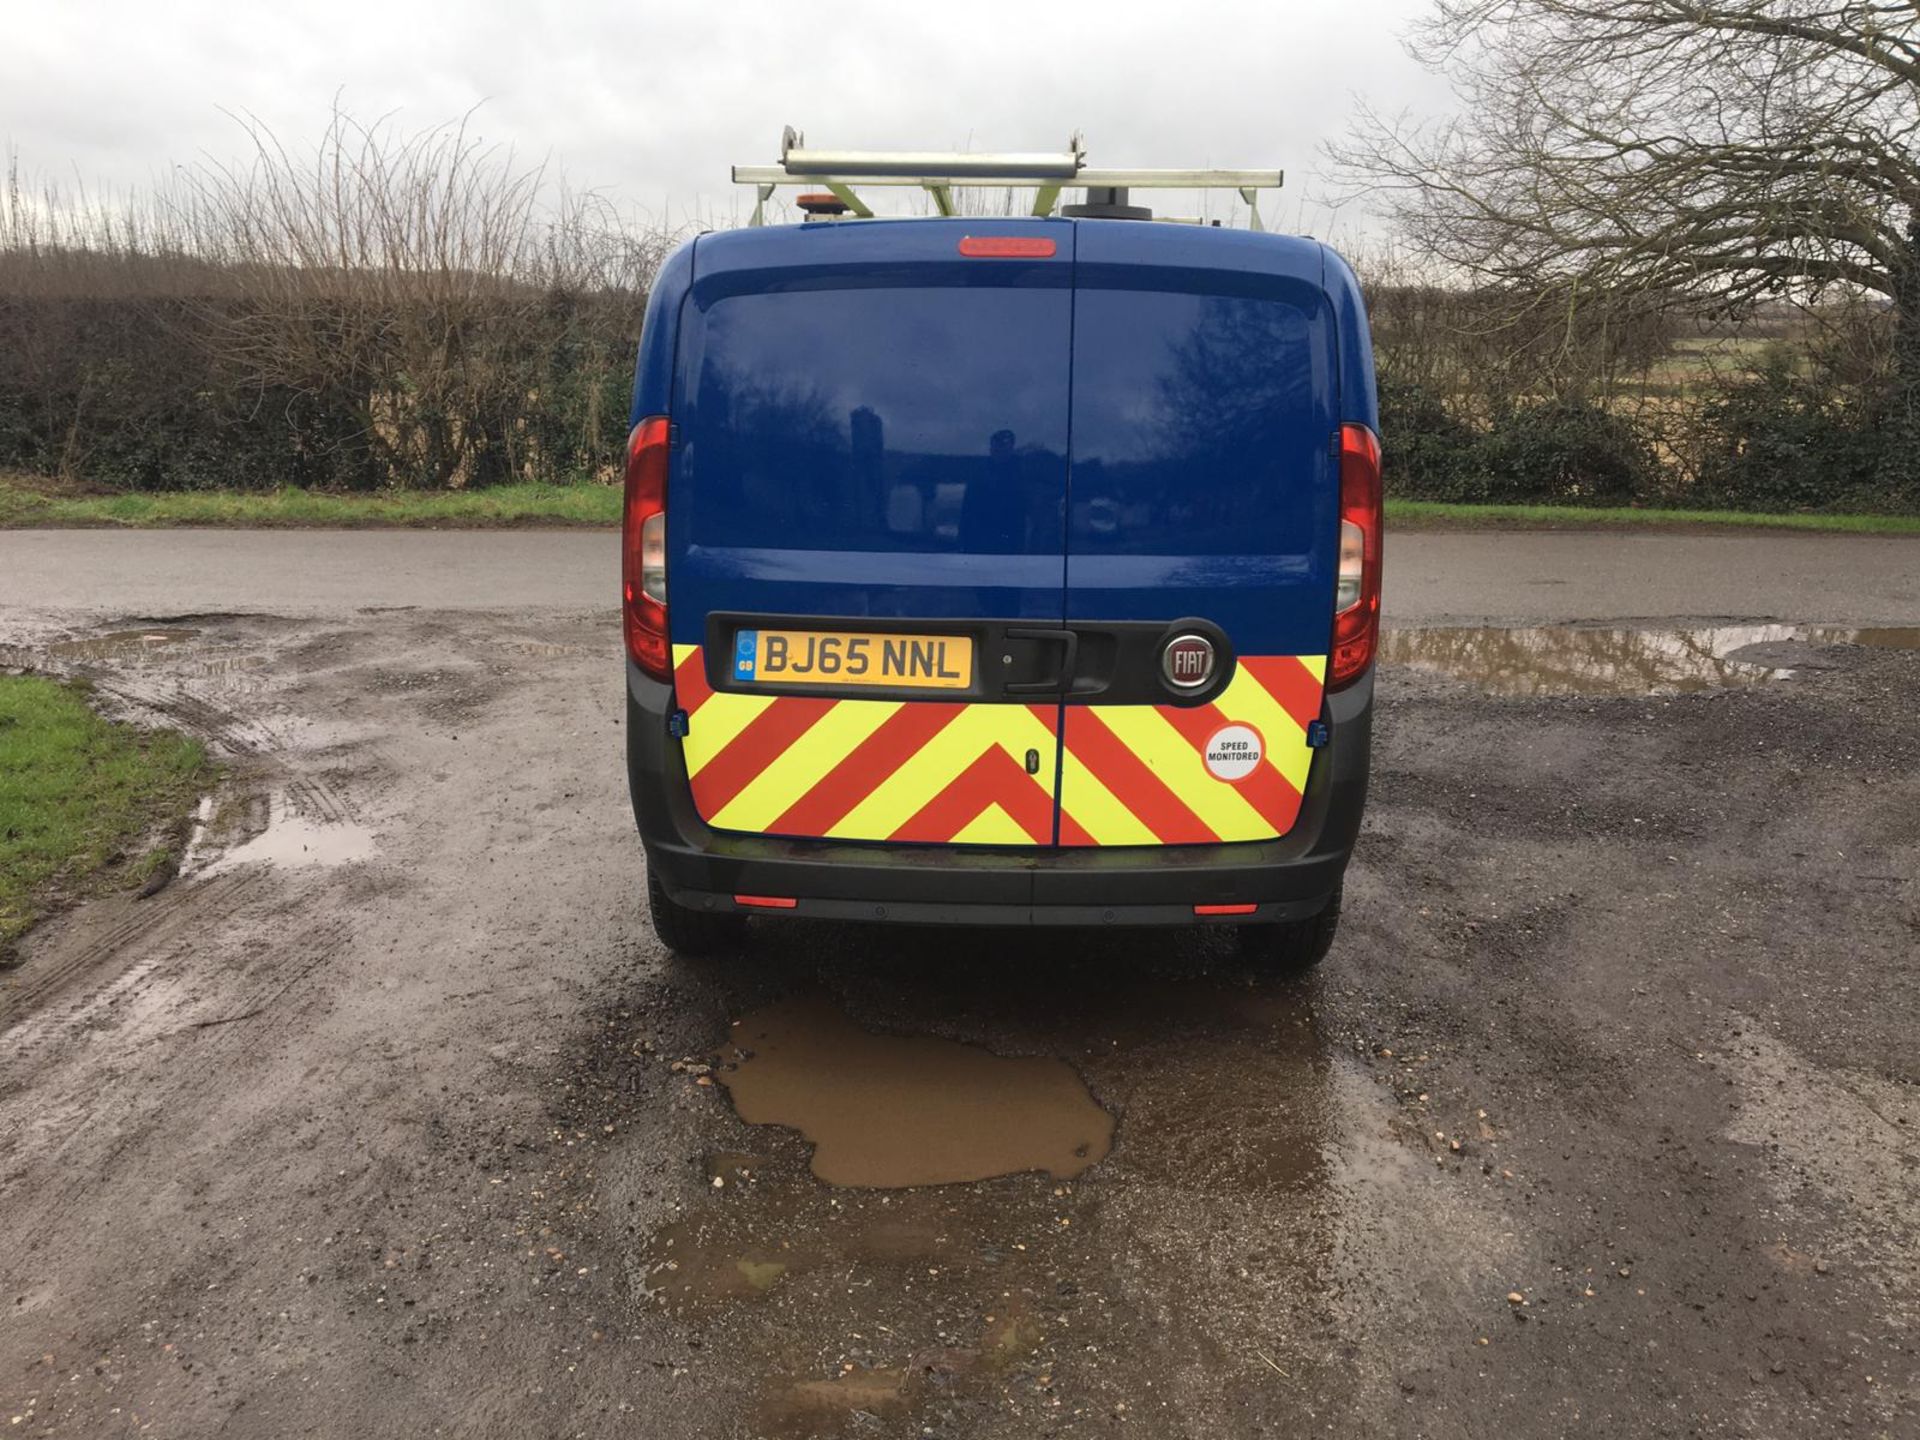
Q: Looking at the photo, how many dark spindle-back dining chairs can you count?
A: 0